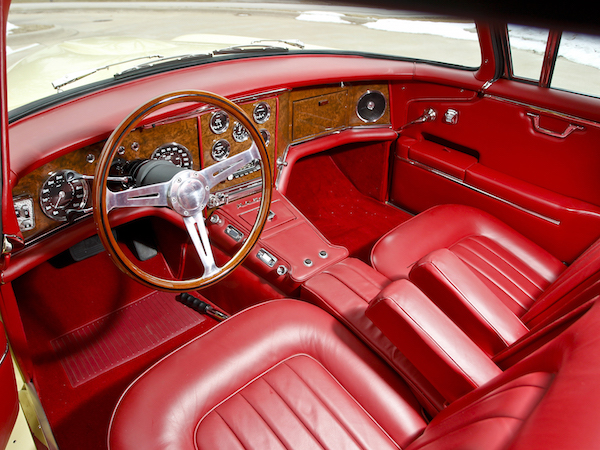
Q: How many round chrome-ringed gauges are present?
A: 7